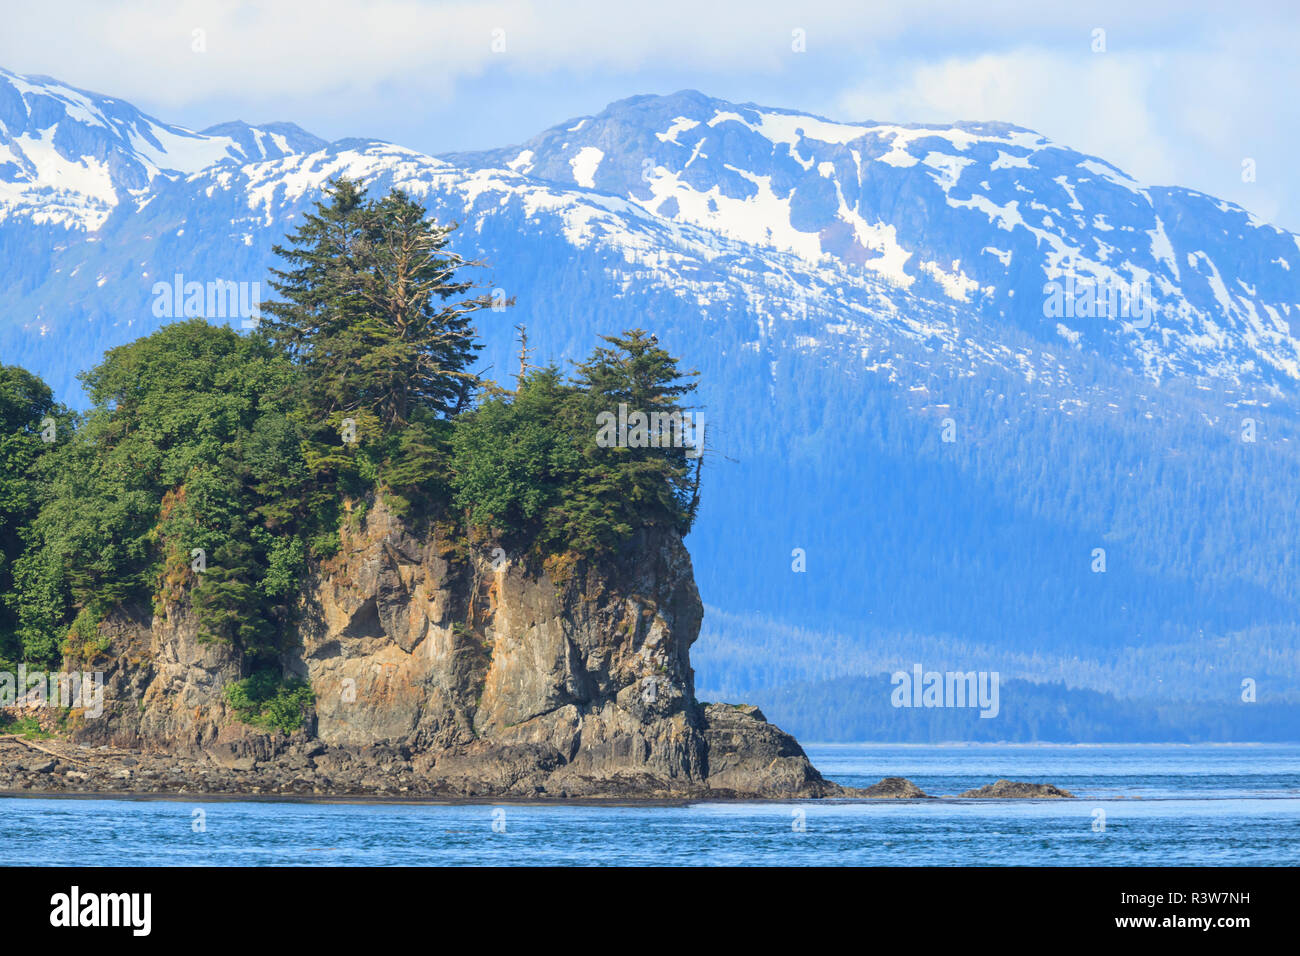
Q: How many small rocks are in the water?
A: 2